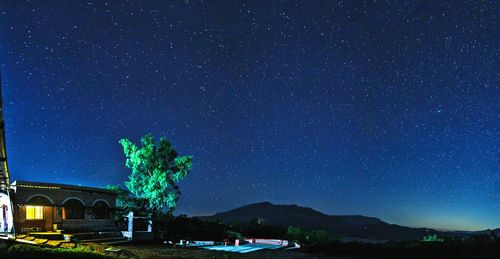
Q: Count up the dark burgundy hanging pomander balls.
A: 0